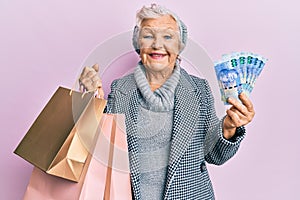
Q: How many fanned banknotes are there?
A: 5